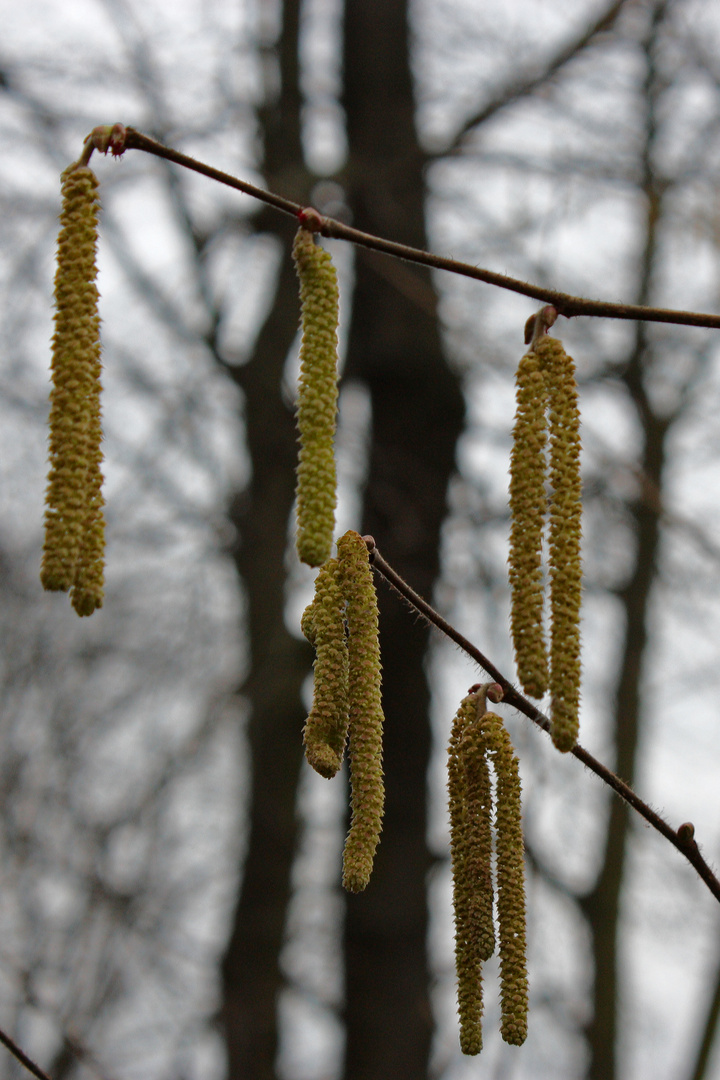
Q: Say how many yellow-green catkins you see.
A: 11